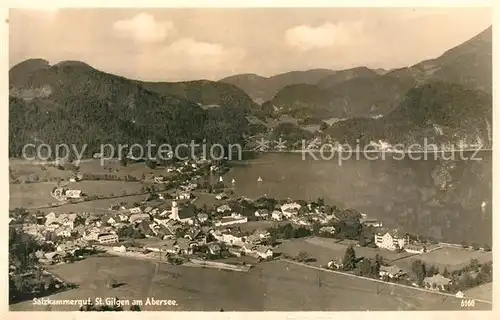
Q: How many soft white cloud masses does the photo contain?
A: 3